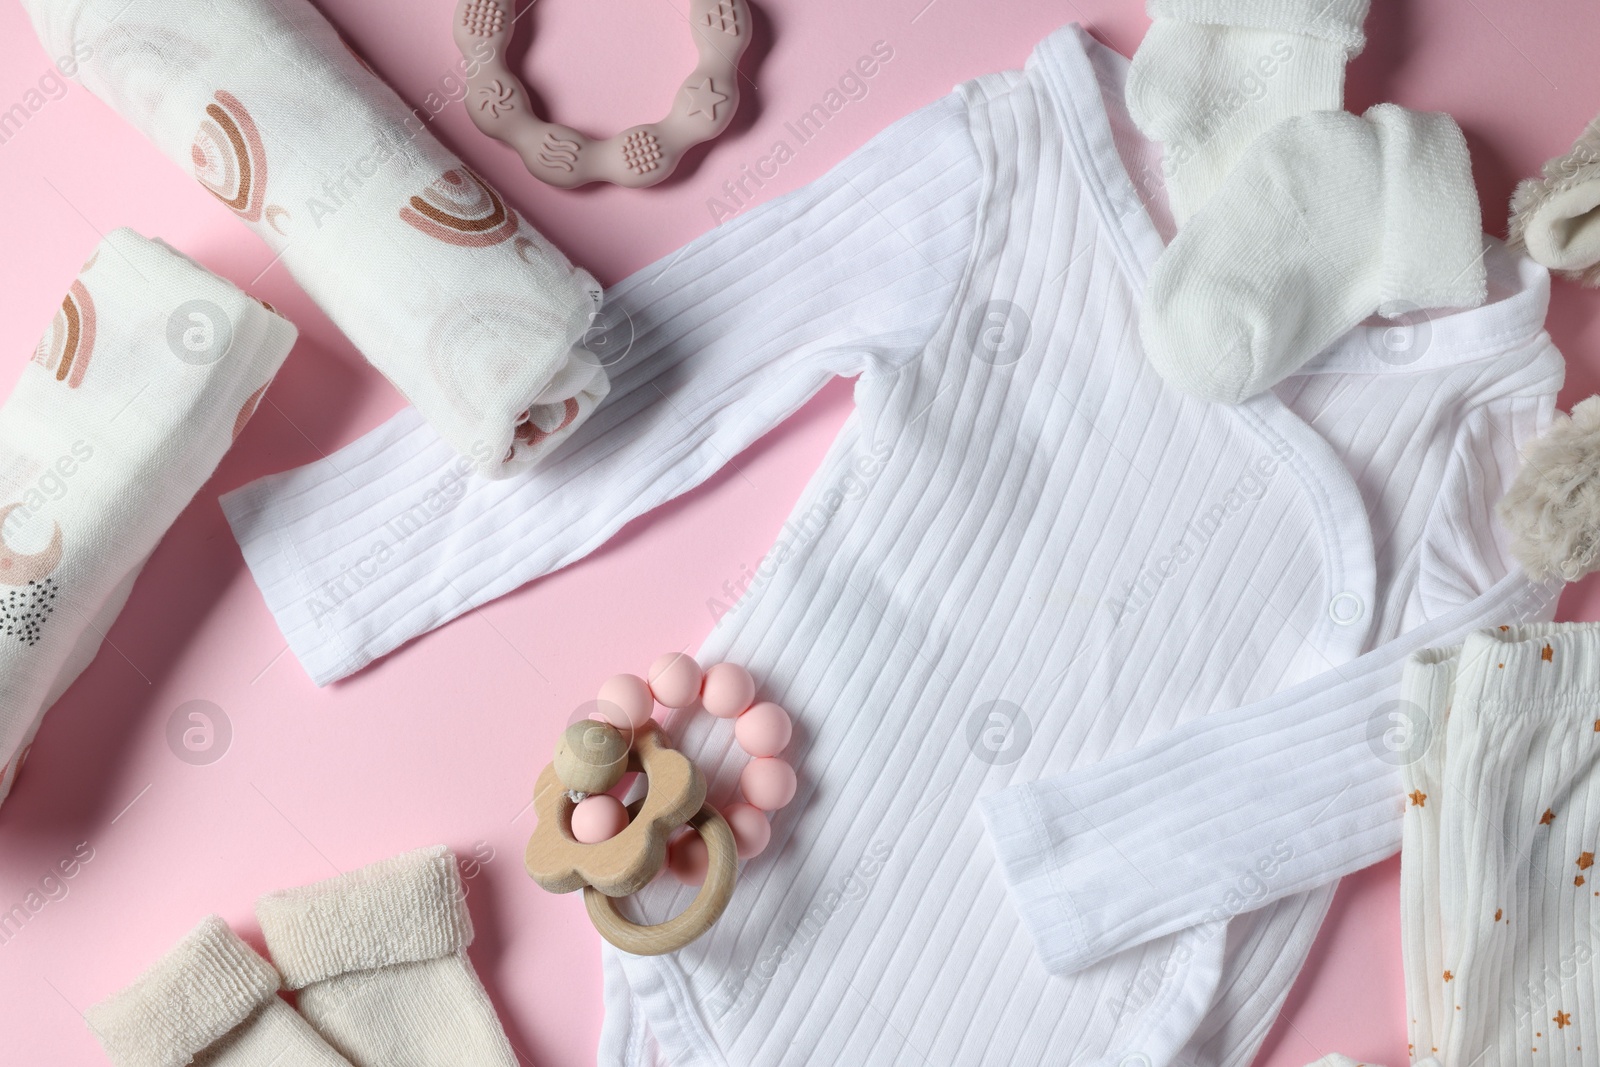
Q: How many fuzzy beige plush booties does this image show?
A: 2